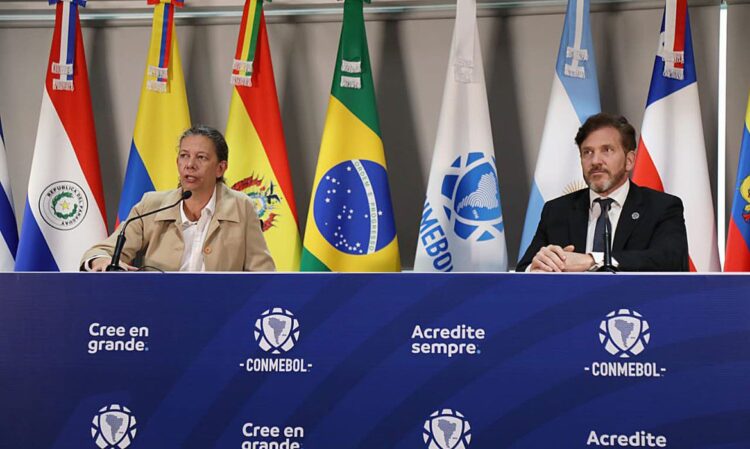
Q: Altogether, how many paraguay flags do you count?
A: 1